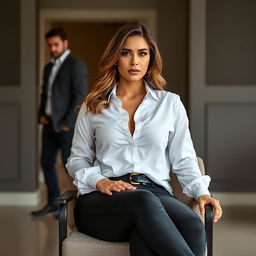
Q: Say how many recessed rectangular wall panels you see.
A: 4